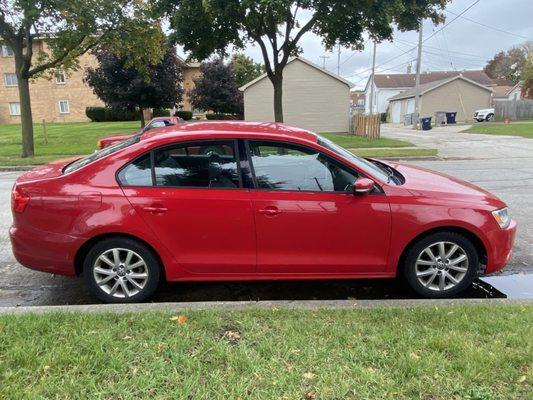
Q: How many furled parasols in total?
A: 0